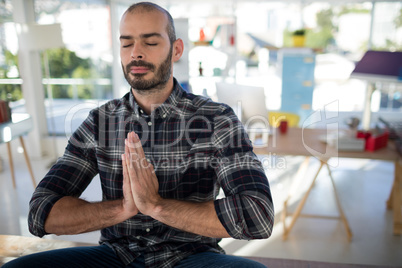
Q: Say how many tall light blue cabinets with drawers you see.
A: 1